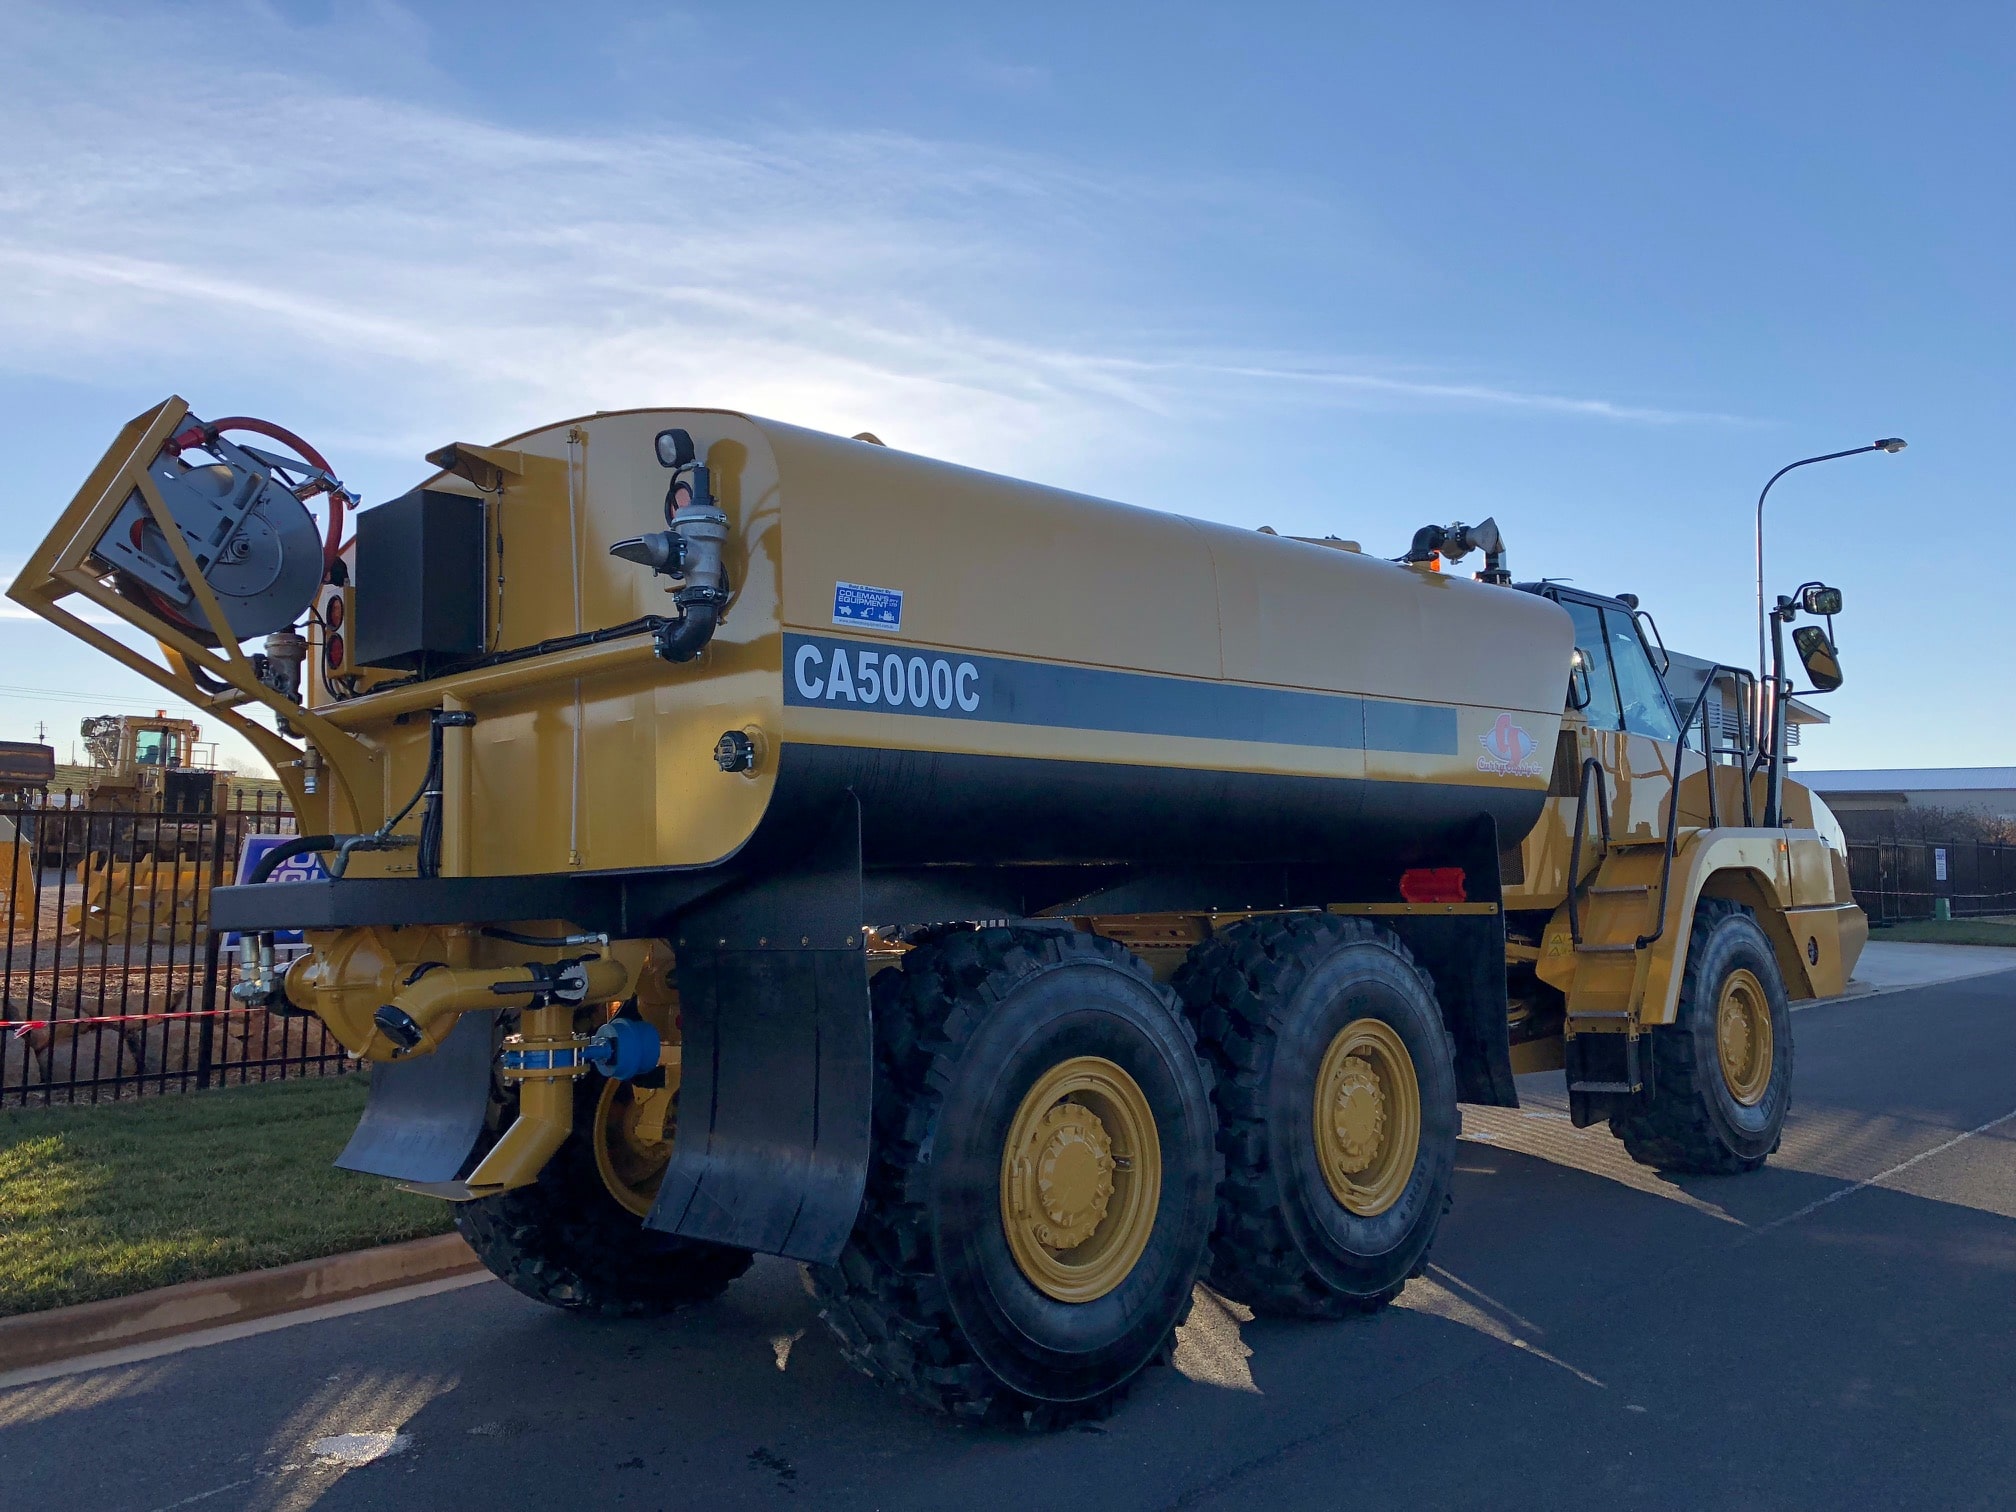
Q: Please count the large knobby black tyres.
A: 4